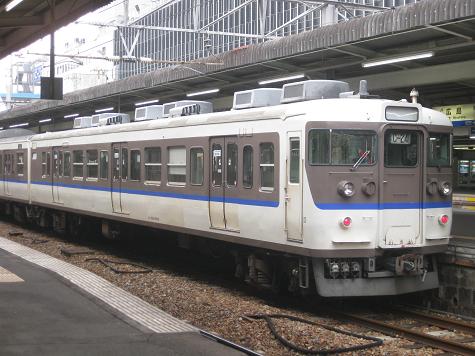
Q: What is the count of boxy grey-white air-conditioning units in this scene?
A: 6